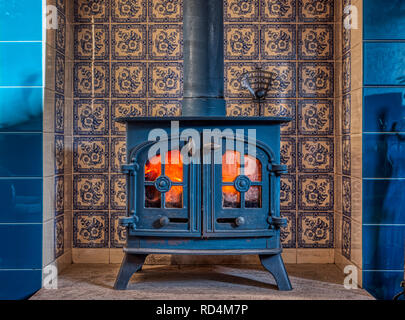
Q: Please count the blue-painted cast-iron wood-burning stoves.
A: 1